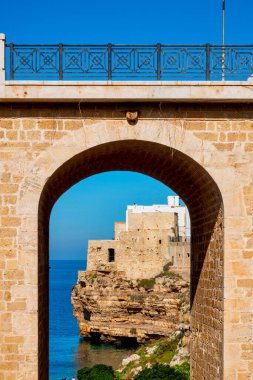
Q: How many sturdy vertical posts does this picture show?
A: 5